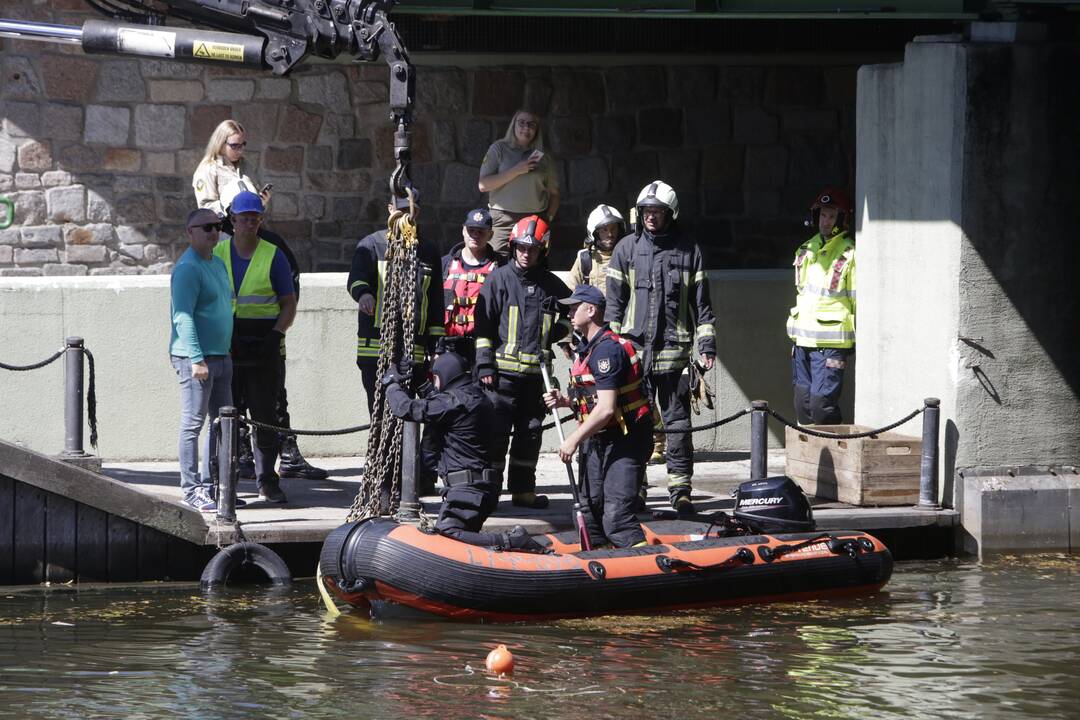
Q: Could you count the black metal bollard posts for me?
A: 5